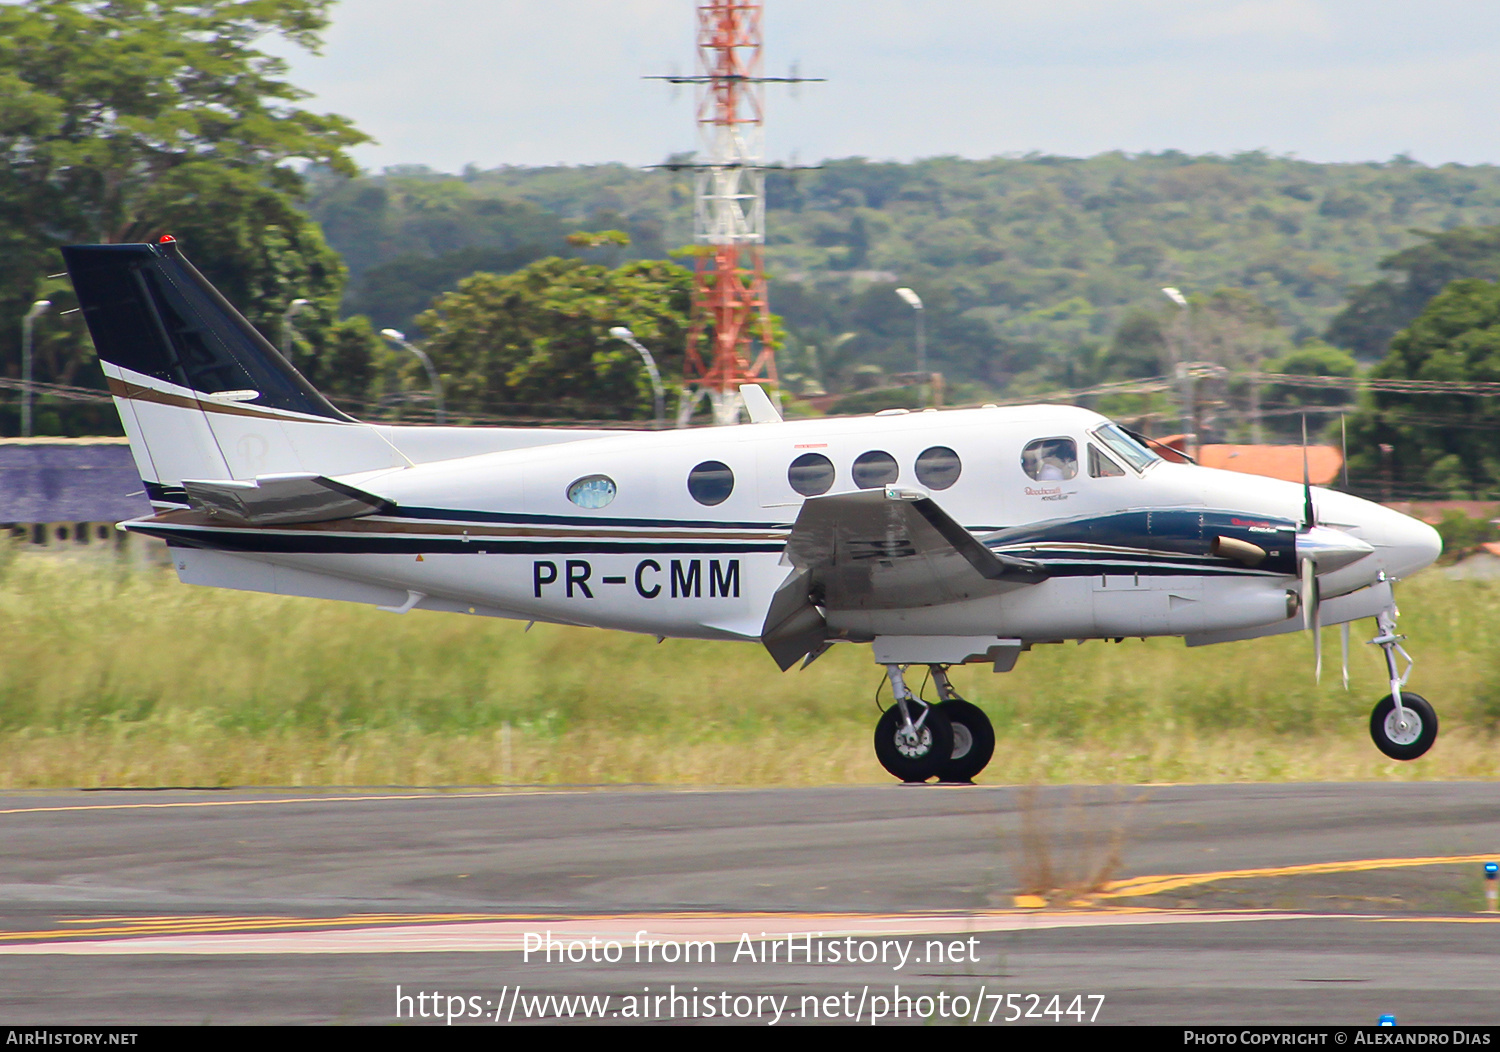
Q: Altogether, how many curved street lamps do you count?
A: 6